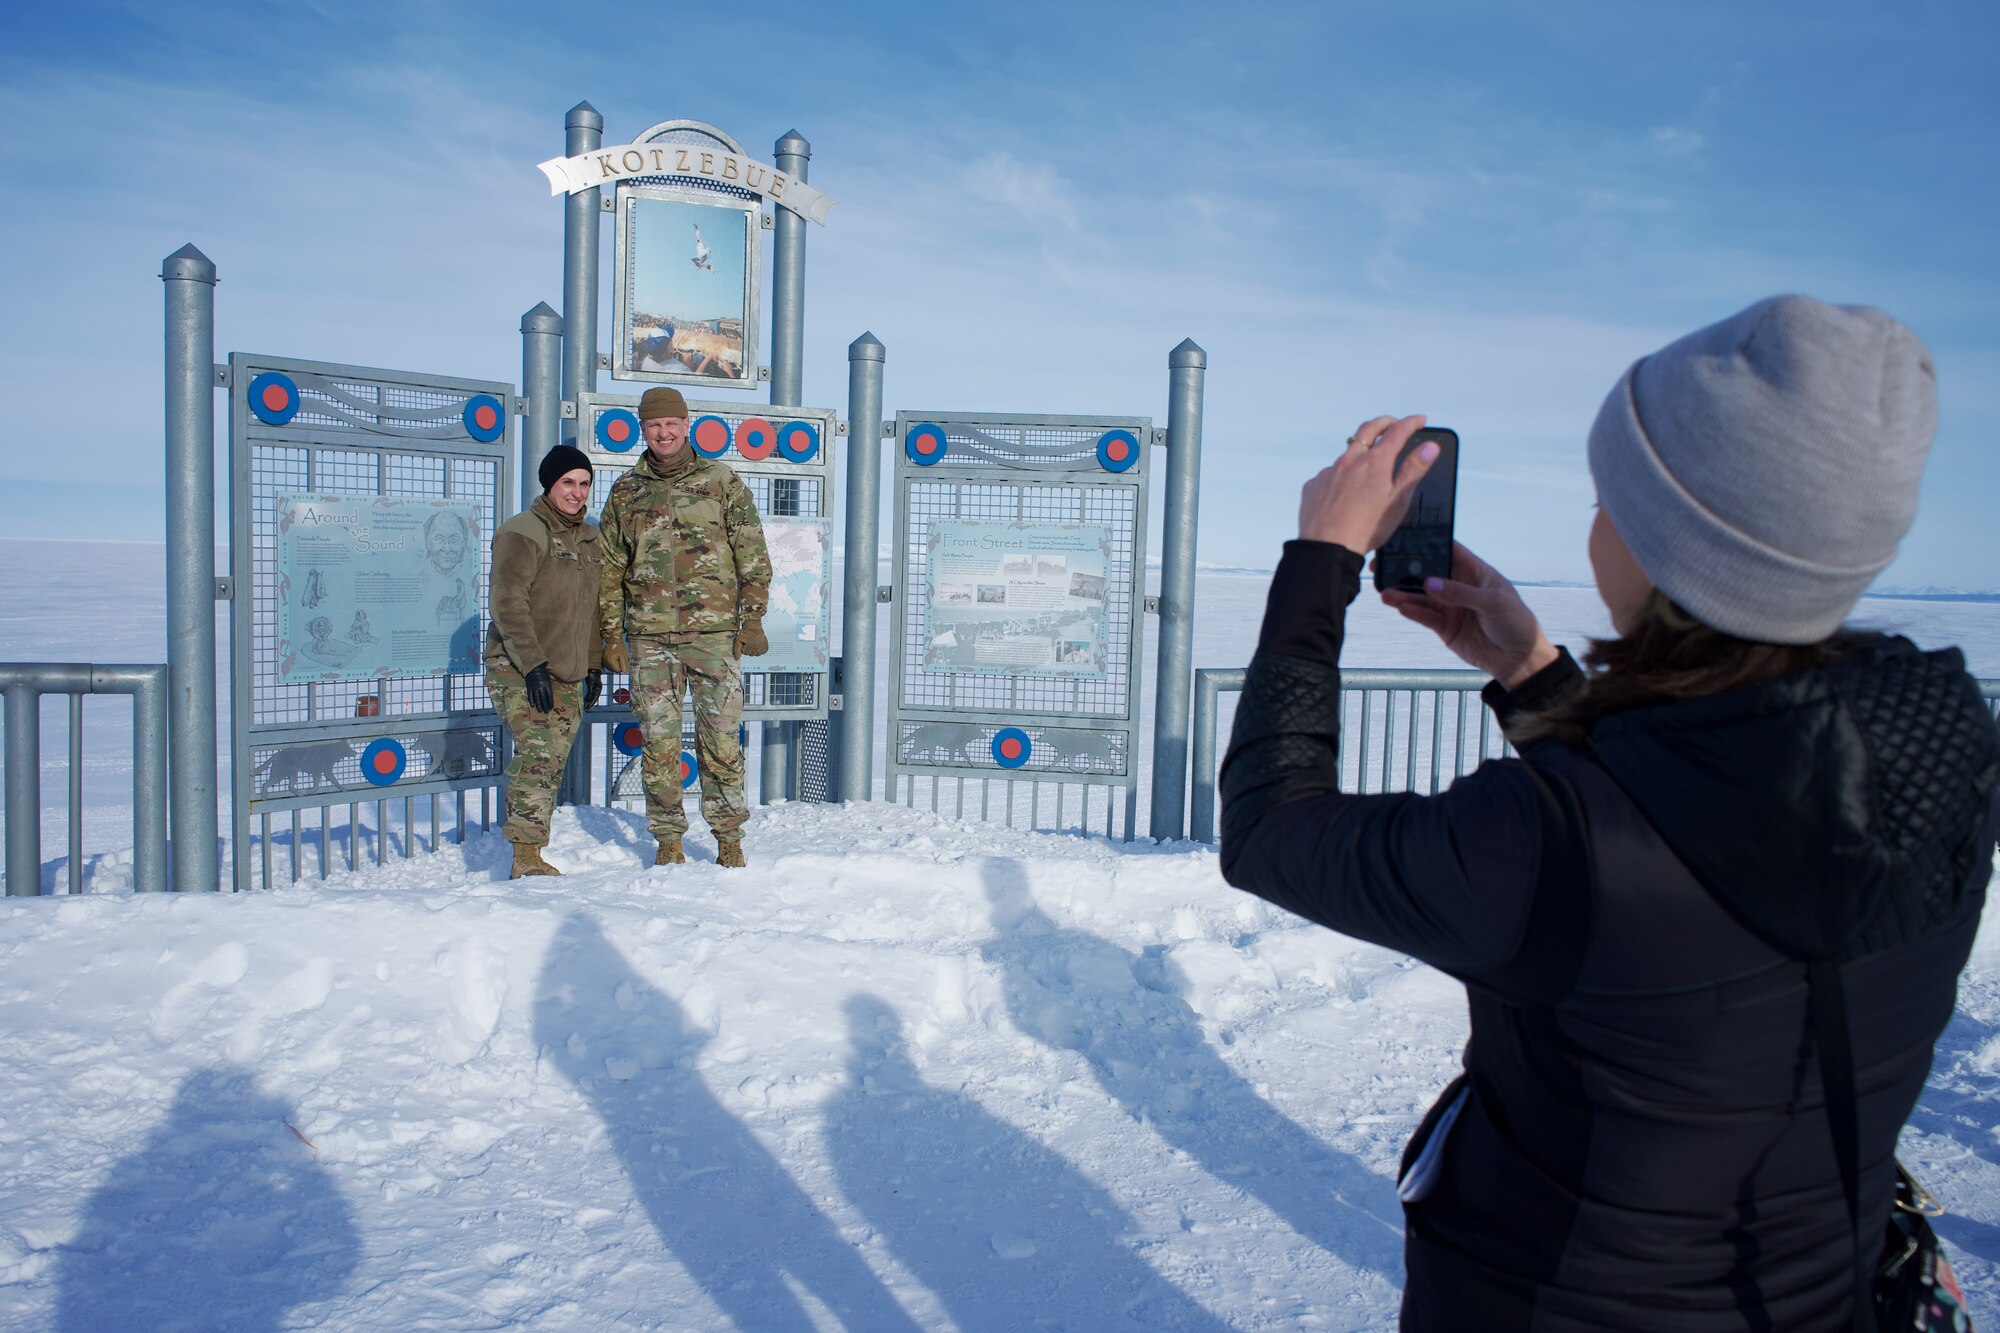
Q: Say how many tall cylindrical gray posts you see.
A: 6